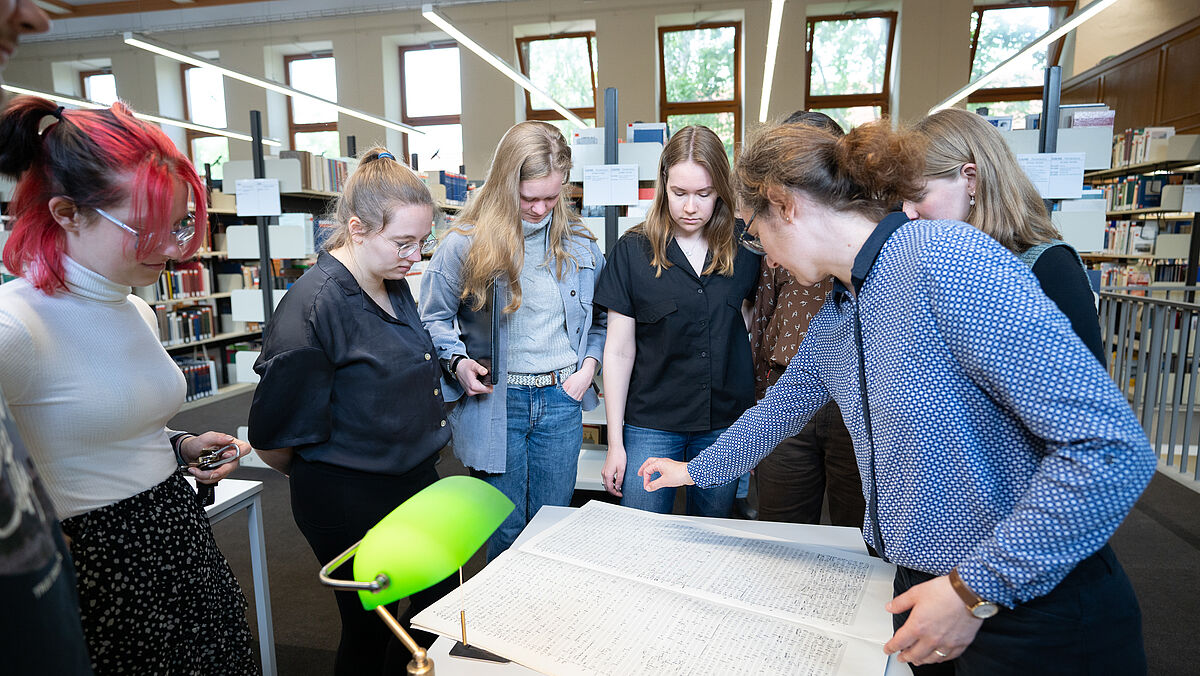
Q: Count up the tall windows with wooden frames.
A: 8